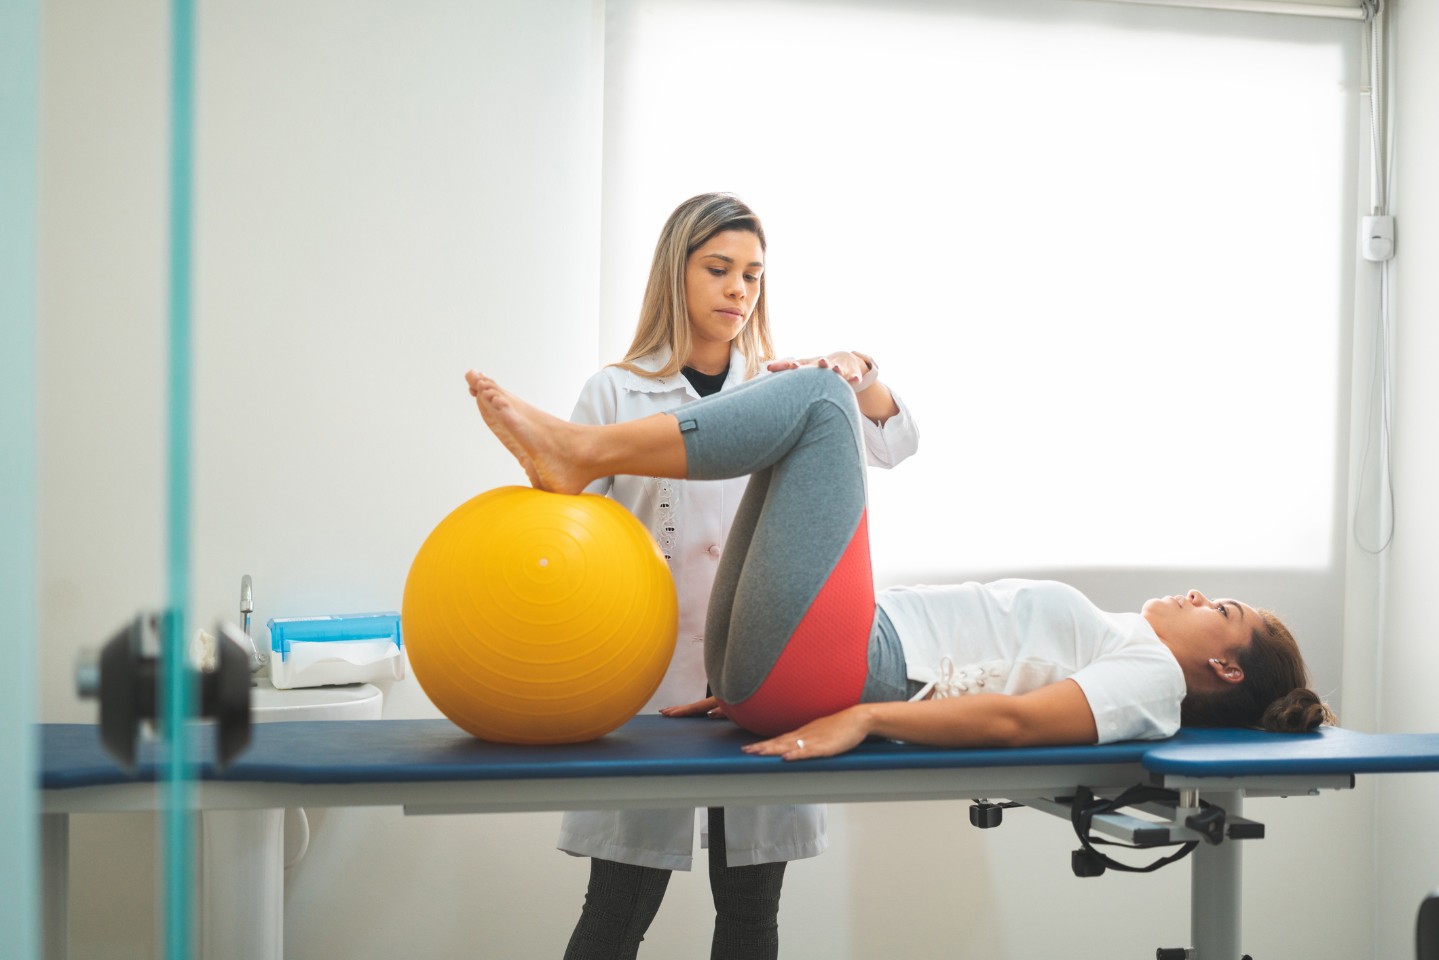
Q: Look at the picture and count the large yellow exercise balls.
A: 1